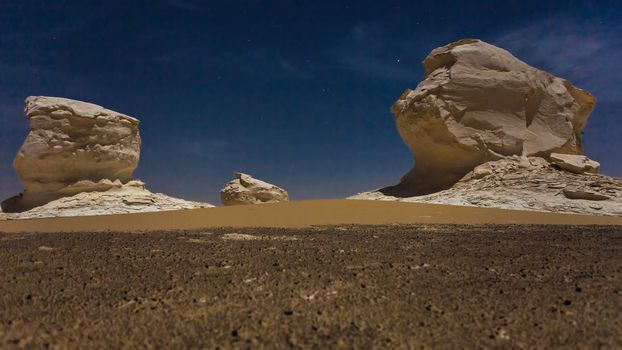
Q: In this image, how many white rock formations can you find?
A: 3